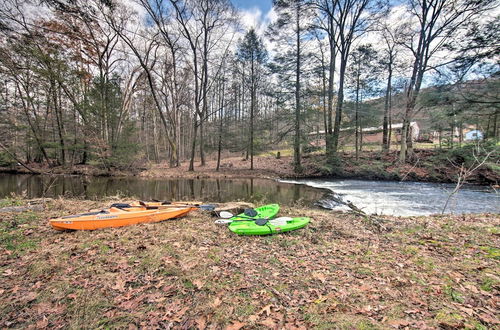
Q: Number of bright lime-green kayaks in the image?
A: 2